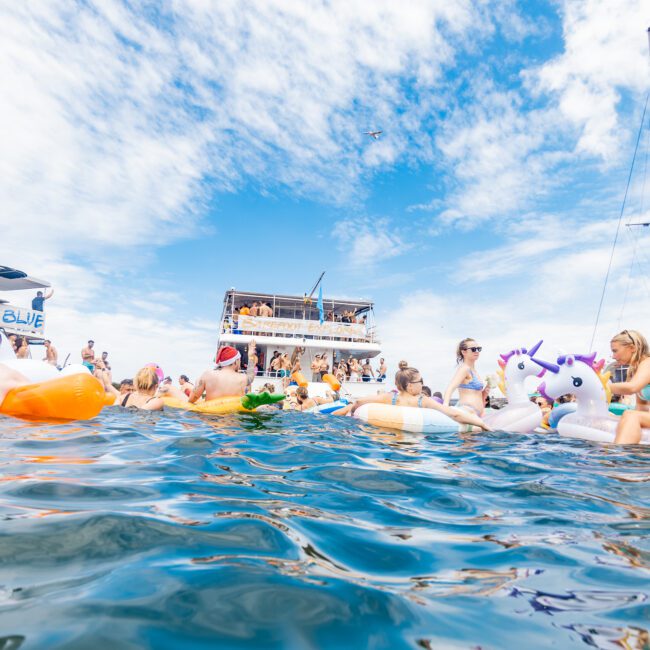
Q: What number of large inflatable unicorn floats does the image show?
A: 2